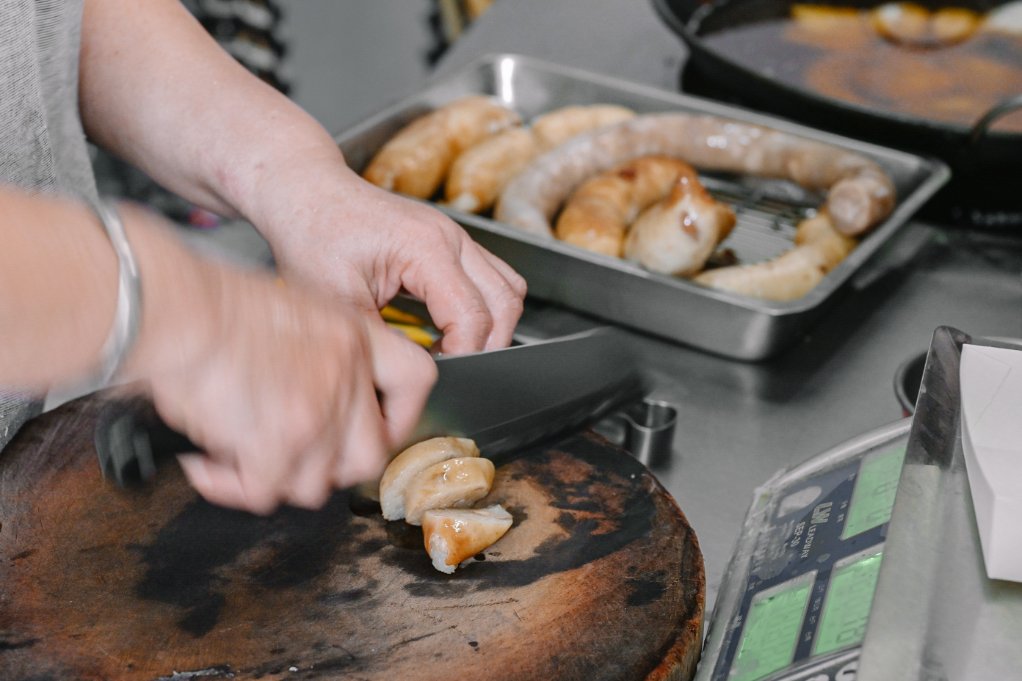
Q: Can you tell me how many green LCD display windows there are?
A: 3